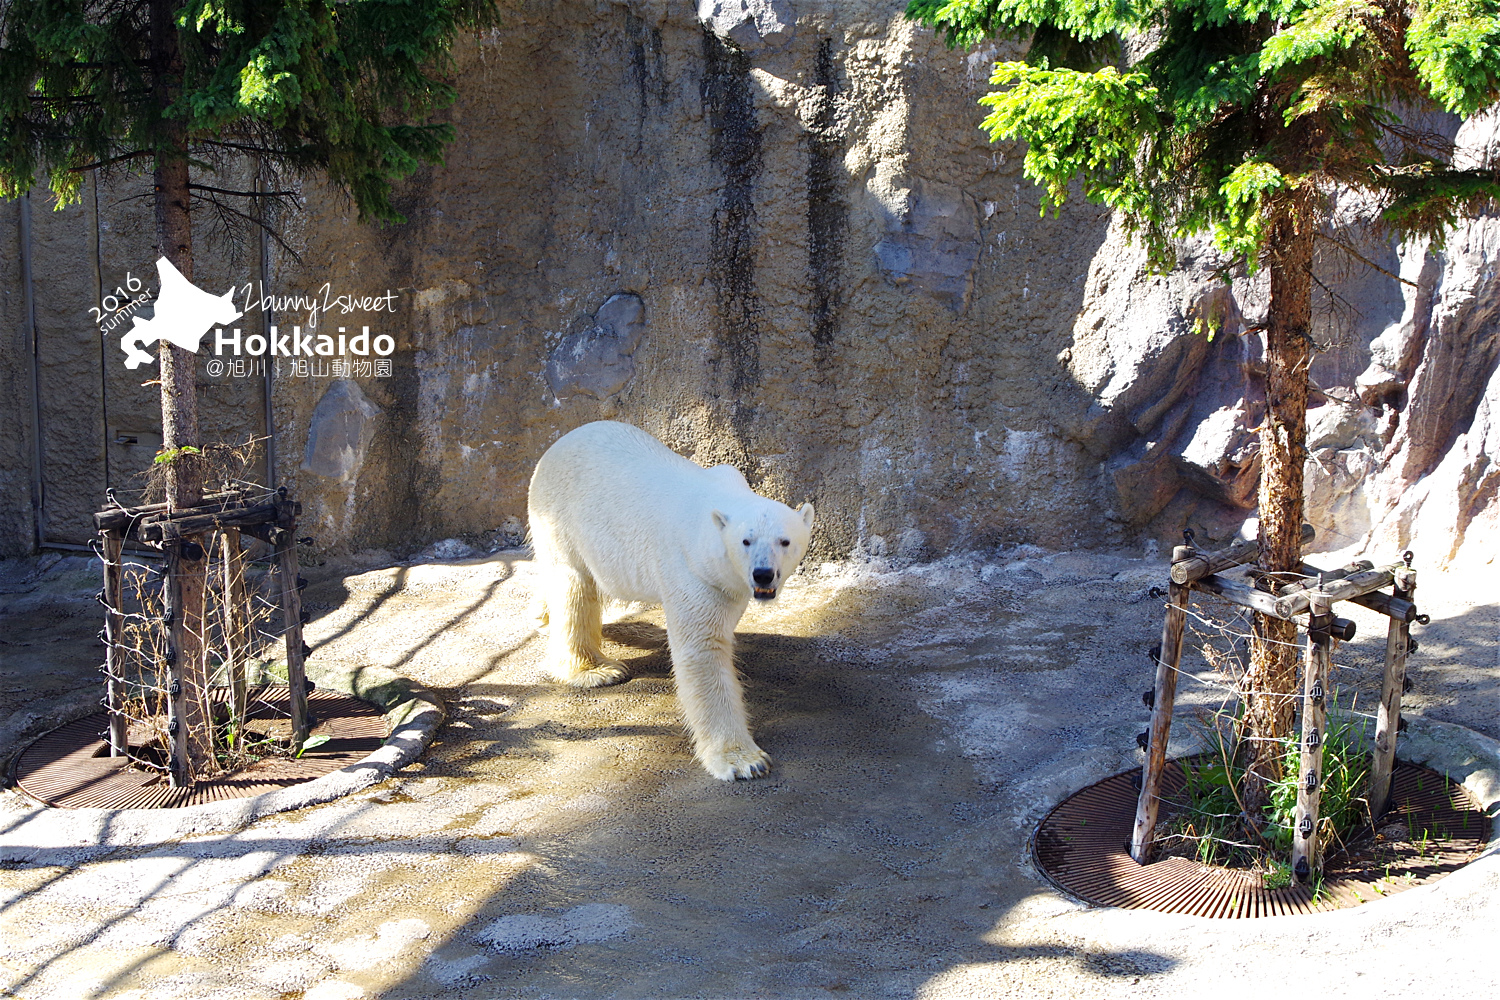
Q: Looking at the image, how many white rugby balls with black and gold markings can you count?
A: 0